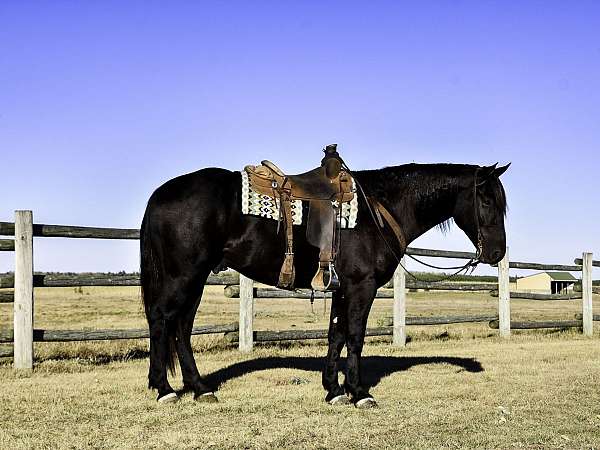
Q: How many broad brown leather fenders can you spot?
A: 1